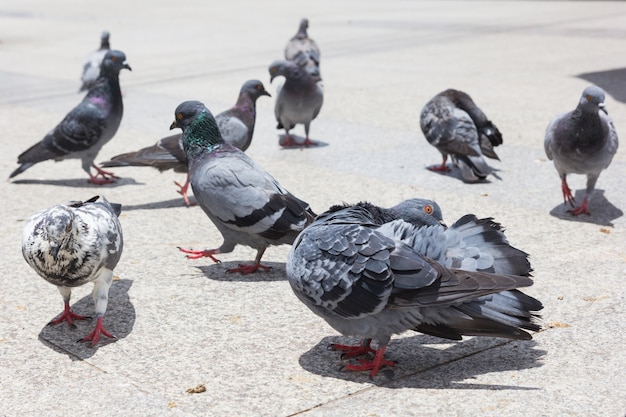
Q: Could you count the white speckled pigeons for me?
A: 1